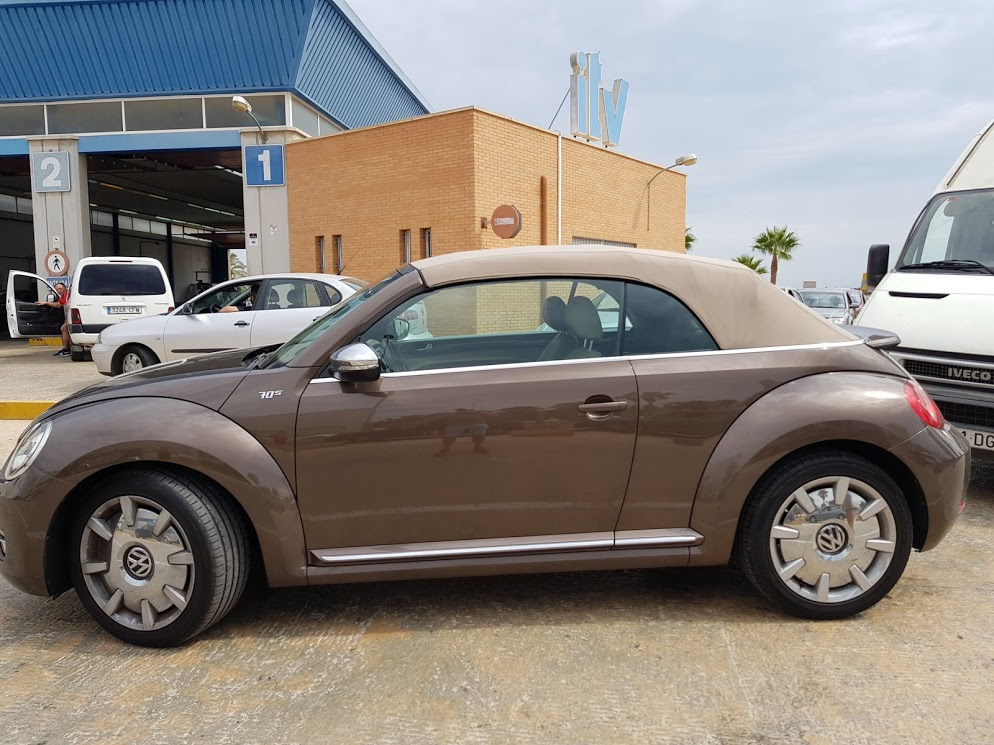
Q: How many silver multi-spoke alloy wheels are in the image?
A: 2